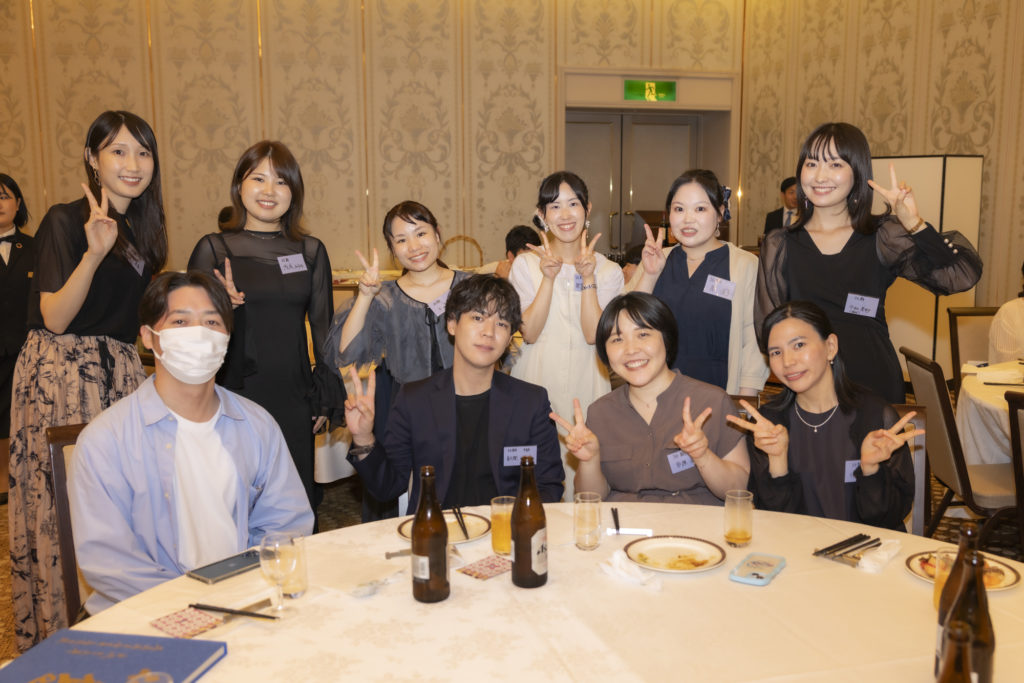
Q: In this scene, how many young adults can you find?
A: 10